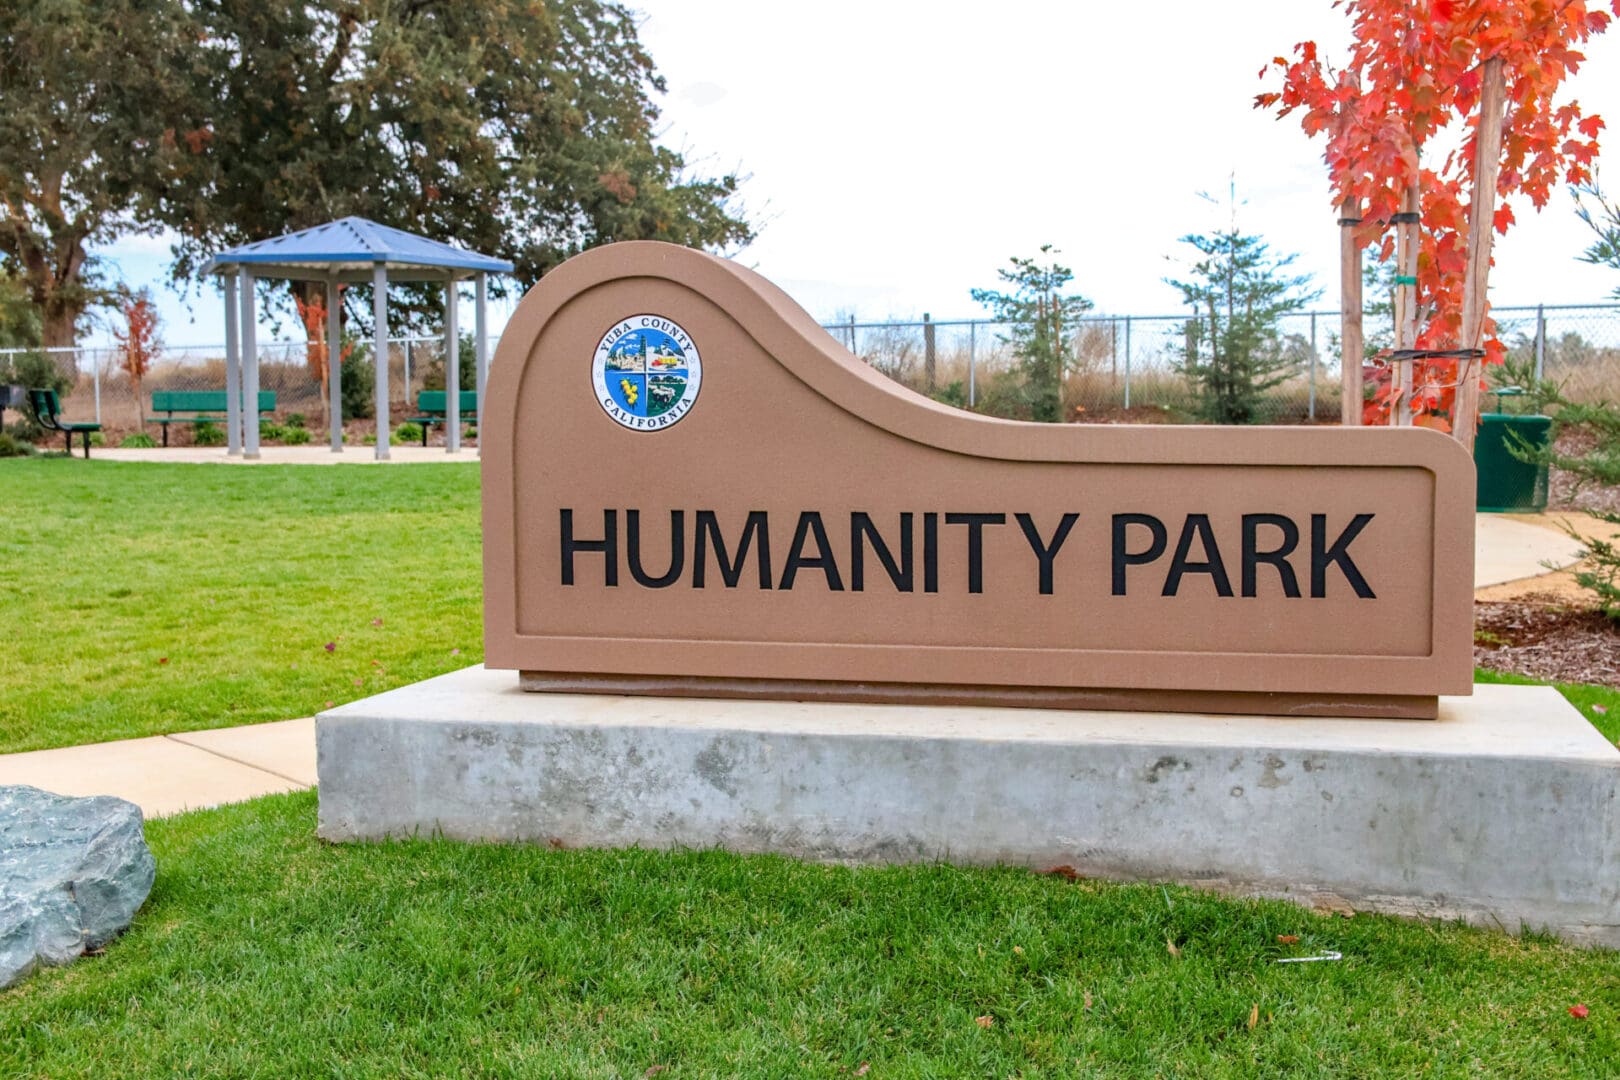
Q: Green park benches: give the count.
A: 3